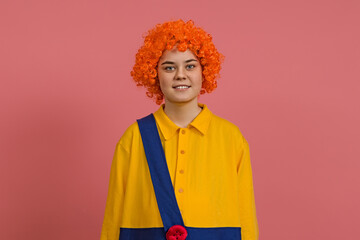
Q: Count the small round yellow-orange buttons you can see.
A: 4